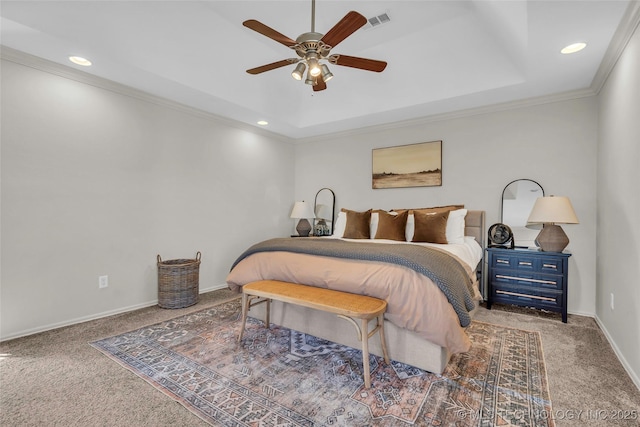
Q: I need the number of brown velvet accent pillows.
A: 3